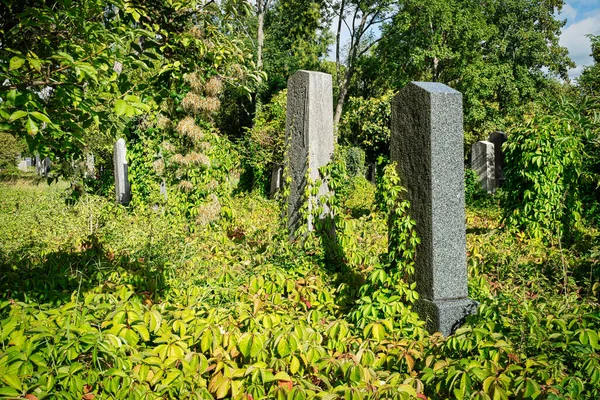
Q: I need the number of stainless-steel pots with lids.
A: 0